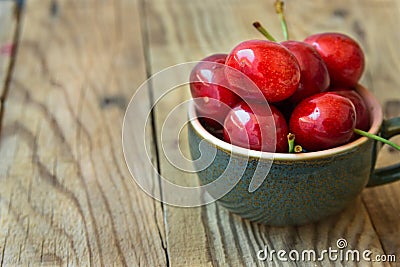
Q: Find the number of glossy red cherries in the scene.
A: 7